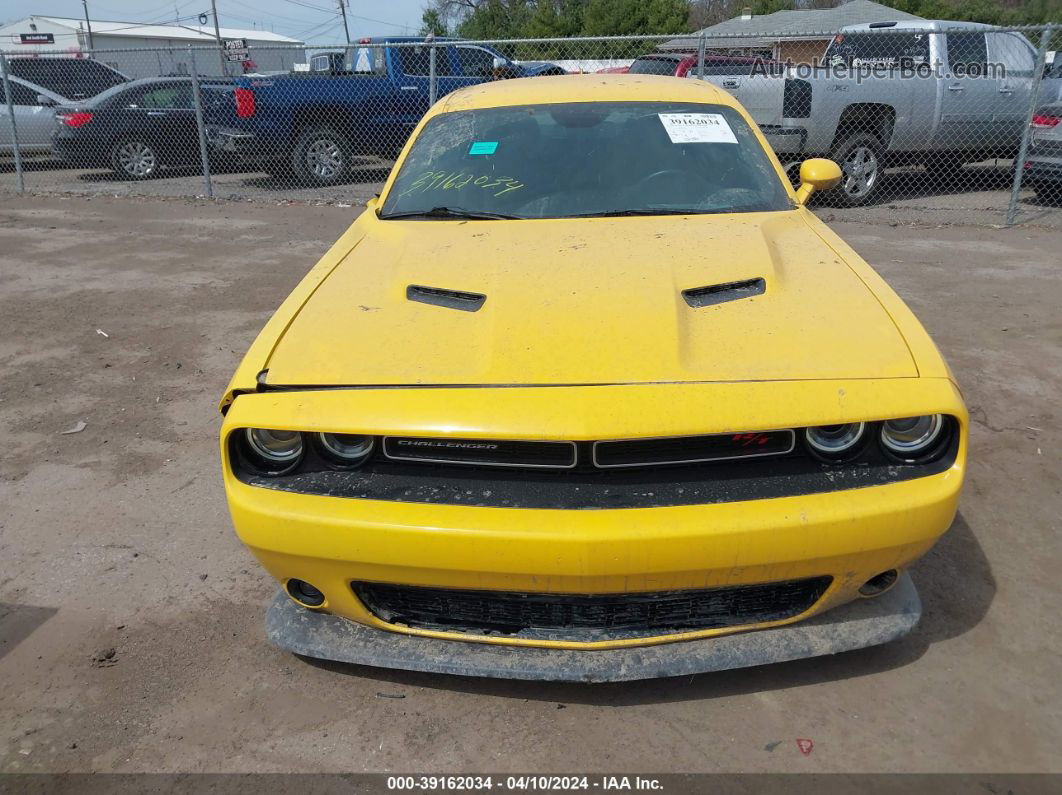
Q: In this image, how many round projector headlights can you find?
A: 4